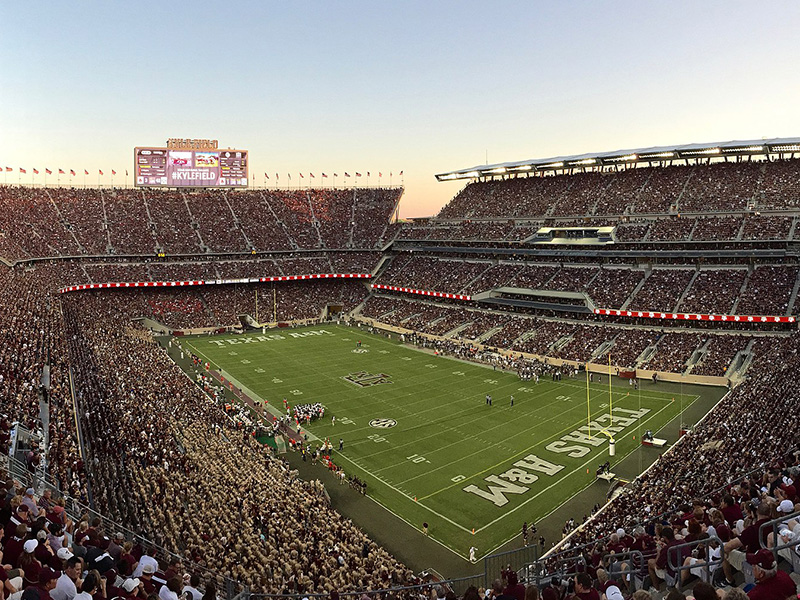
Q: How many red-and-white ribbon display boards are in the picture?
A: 4